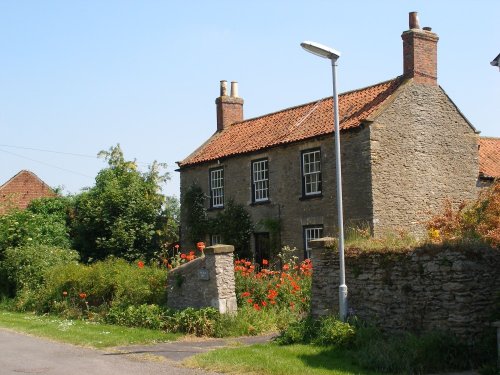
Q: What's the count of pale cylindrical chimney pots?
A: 2